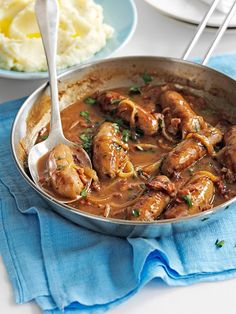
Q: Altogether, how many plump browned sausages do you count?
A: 8